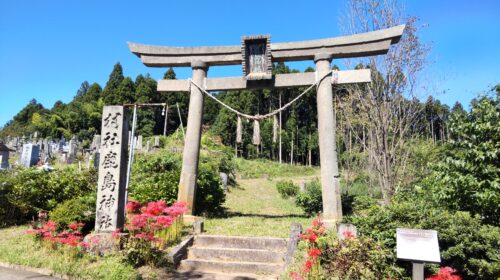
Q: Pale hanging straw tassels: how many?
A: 3